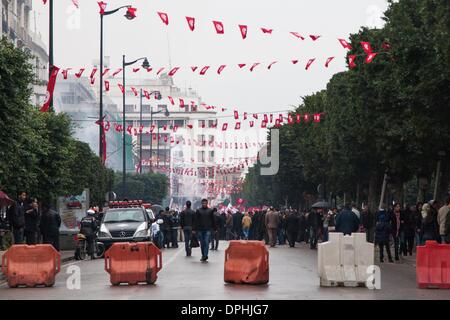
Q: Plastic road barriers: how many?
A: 5